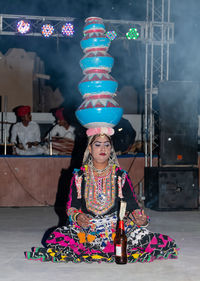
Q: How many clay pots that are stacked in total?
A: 5